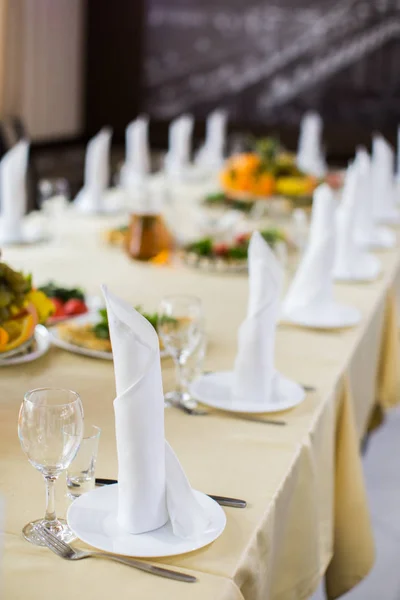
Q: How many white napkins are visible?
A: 13